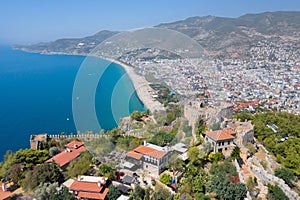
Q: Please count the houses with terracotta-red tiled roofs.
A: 5